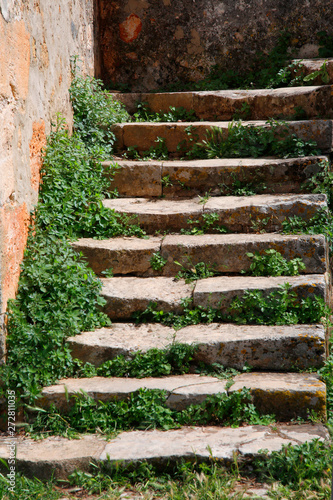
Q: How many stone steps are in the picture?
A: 10